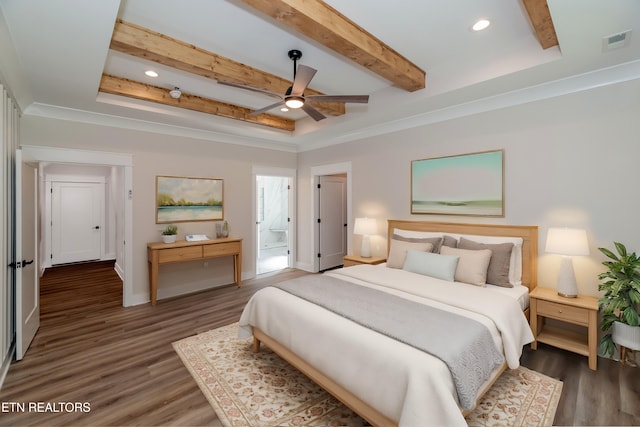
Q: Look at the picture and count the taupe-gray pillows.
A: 3